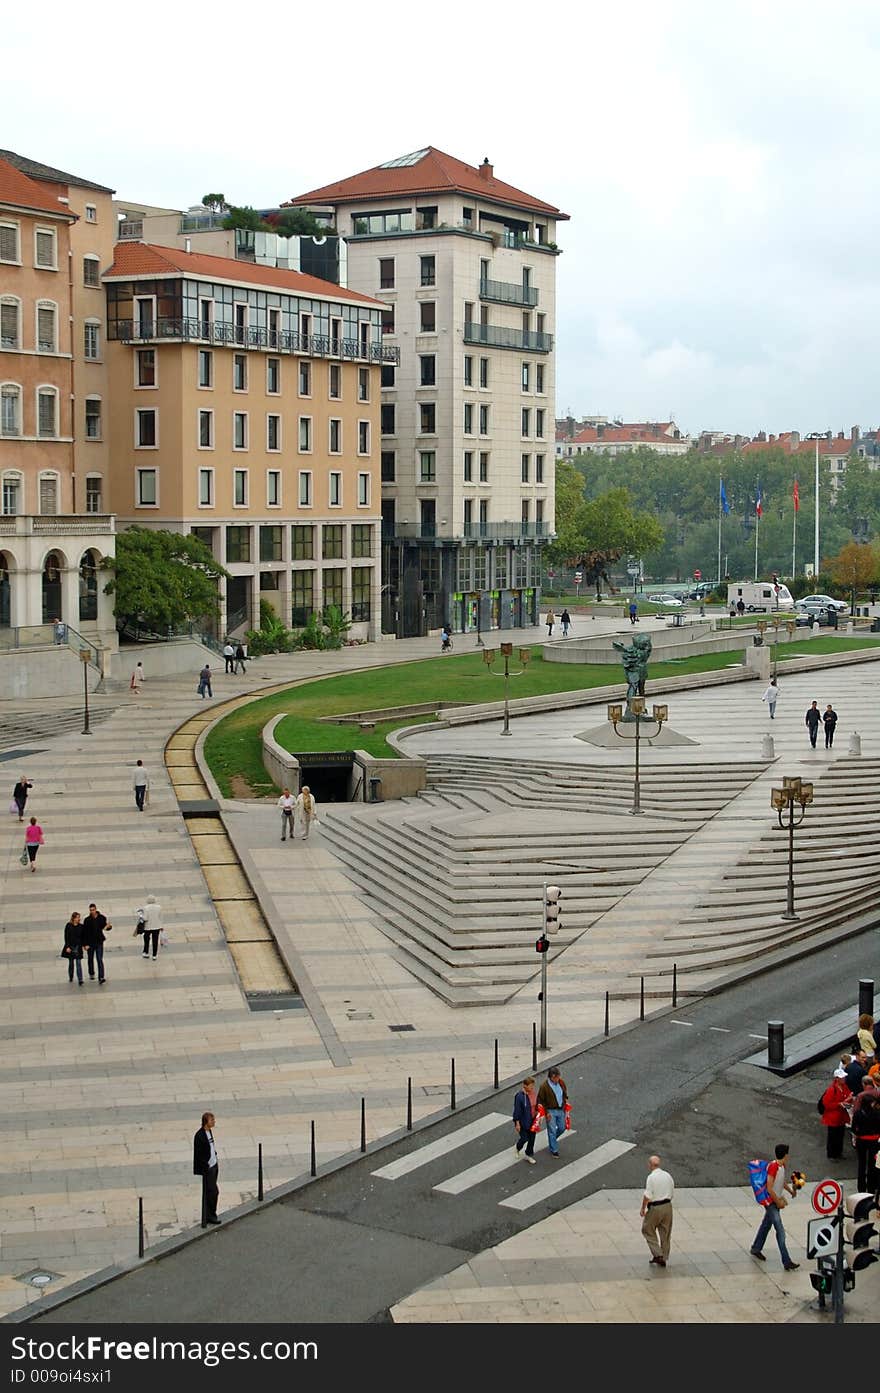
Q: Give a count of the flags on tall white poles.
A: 3